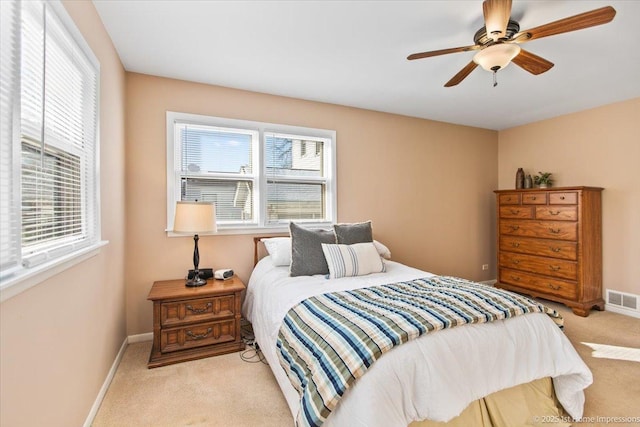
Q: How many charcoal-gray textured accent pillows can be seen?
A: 2